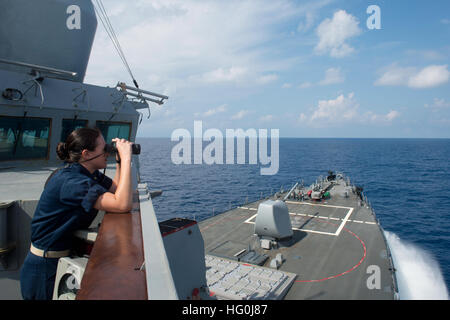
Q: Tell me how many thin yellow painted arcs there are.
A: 0